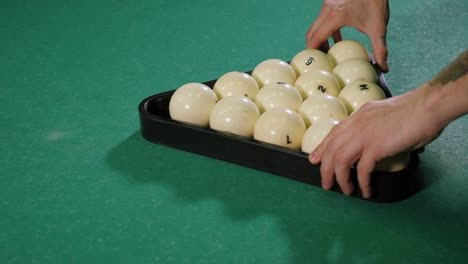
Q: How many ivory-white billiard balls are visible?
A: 14